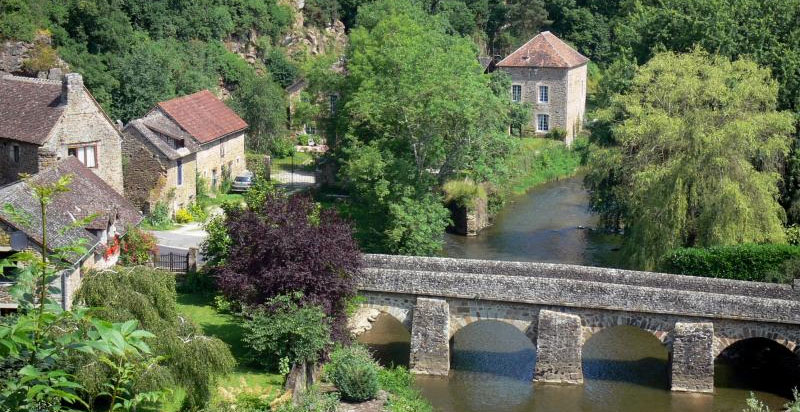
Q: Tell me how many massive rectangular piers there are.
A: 3